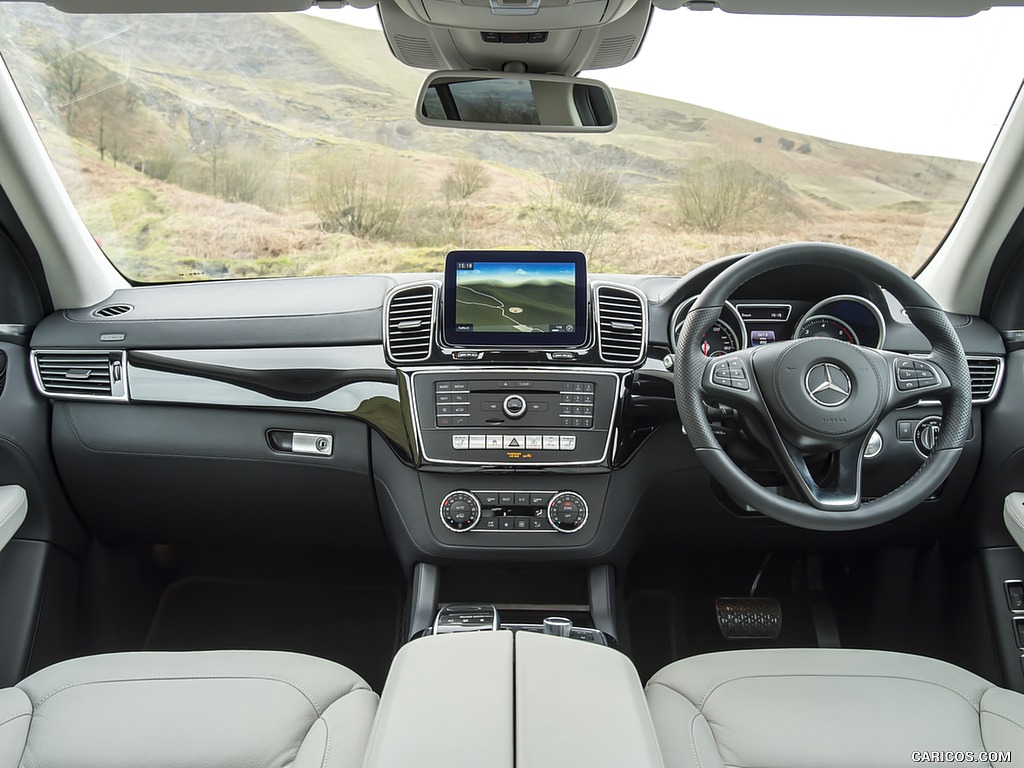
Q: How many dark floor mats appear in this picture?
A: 2